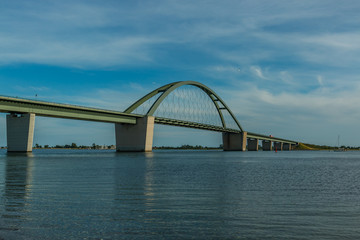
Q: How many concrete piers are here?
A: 7